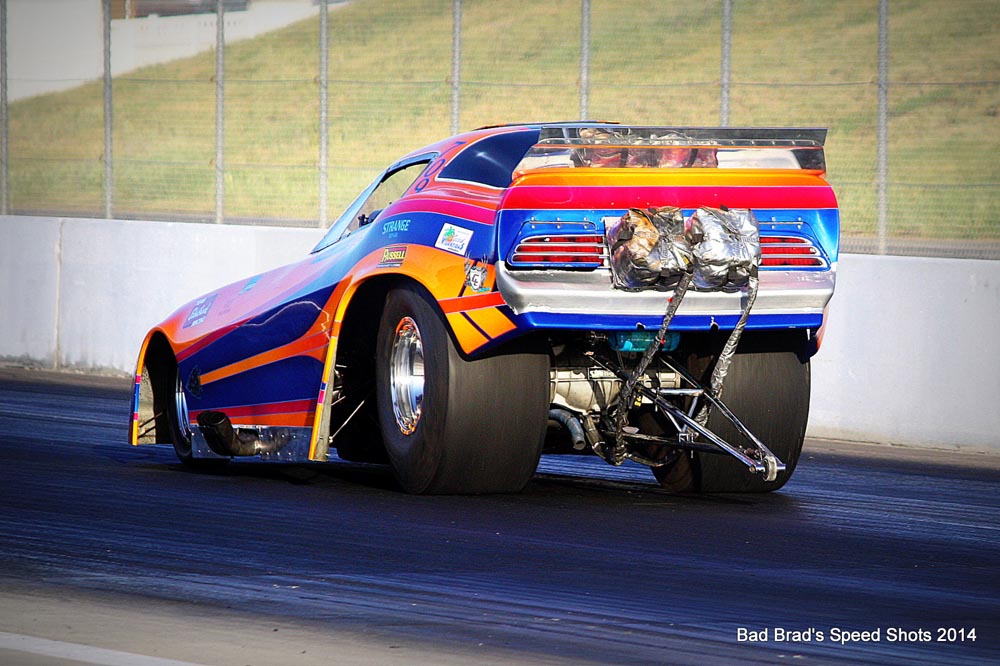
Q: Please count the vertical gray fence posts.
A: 8